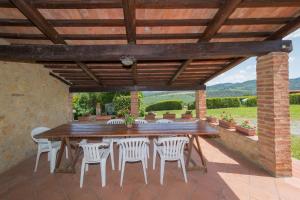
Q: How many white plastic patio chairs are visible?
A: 7